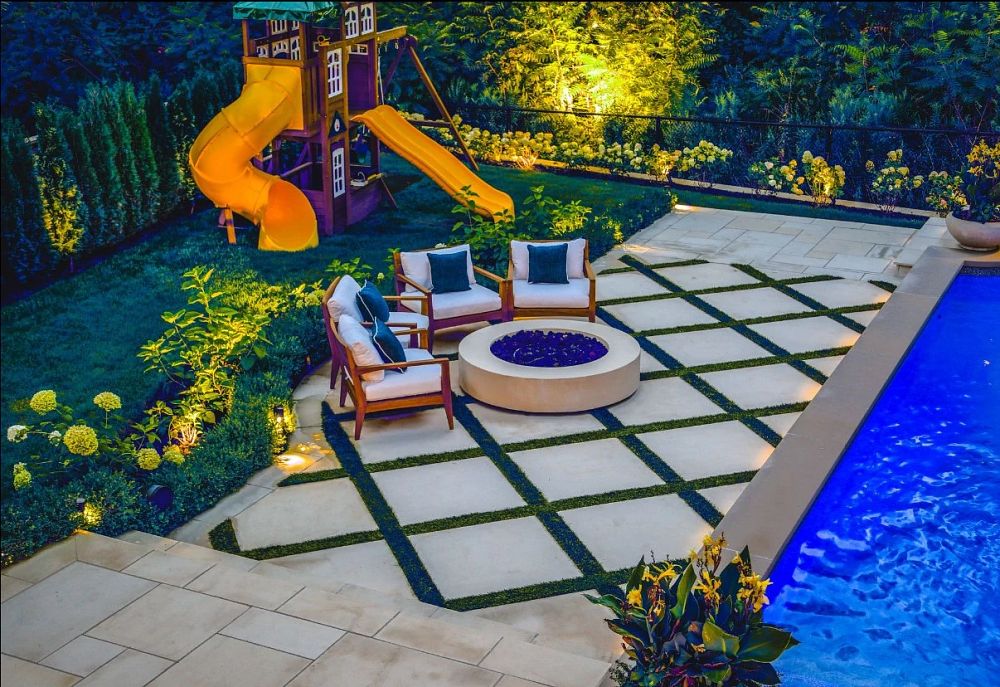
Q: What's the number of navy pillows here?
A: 4